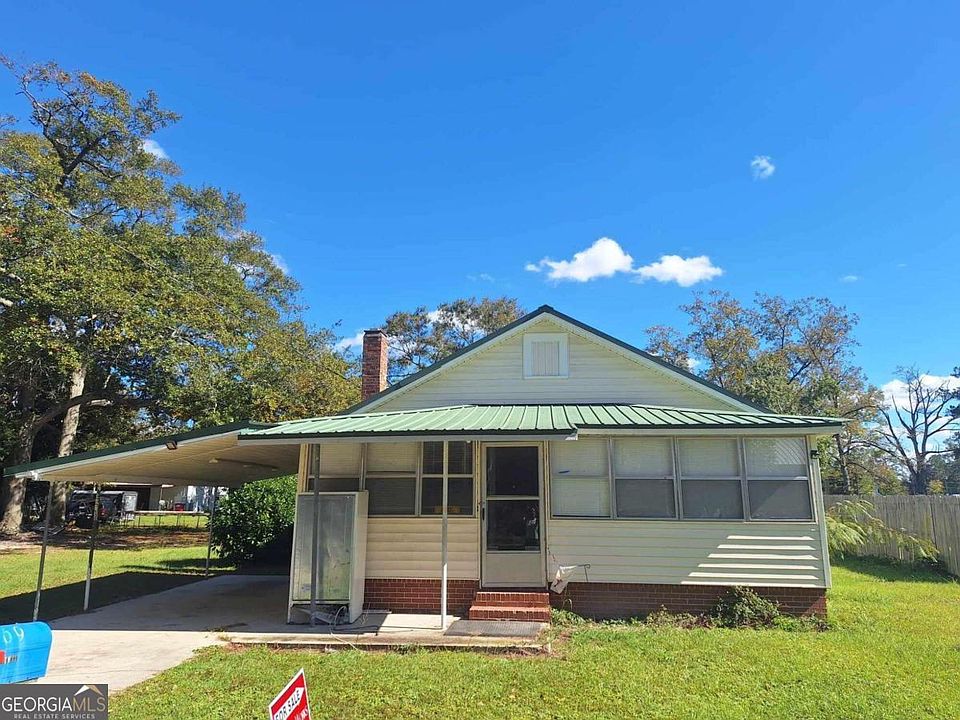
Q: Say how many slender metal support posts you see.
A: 5